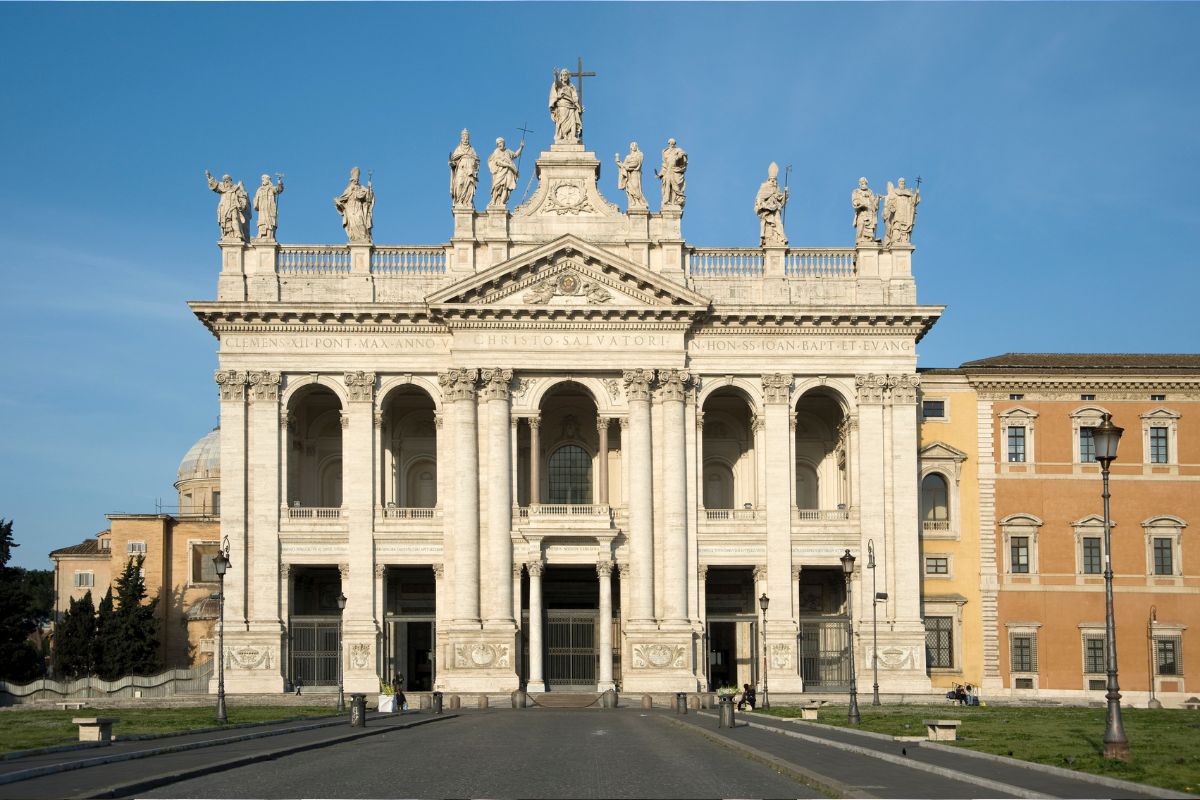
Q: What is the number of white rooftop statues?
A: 11